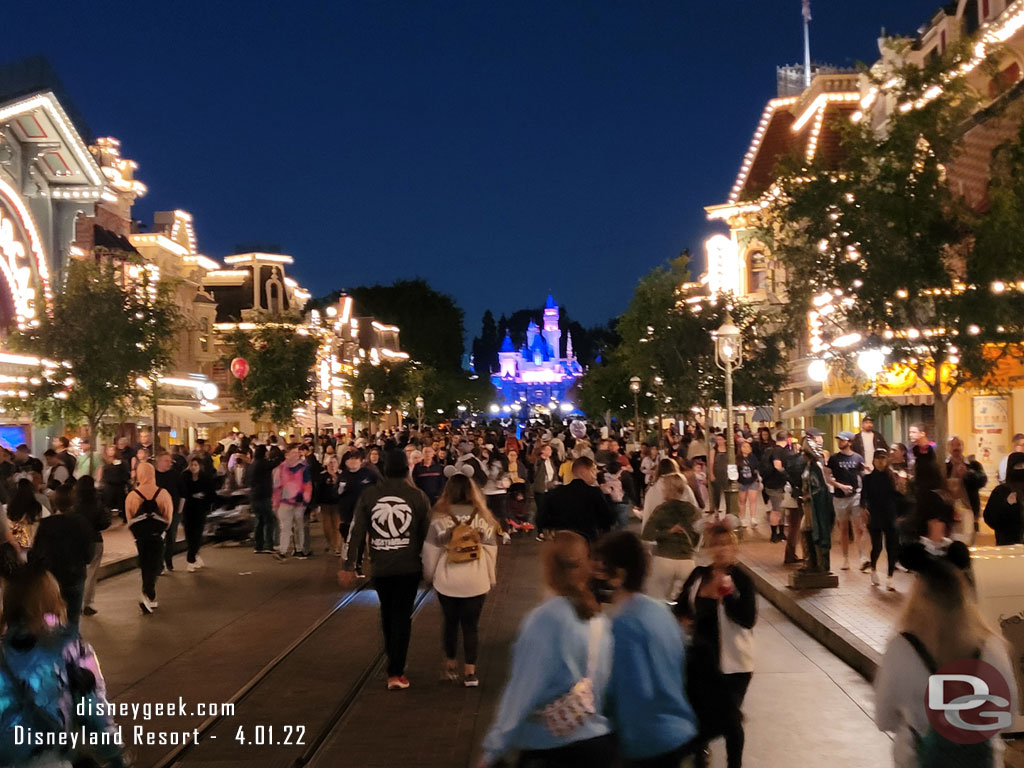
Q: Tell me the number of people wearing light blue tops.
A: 2